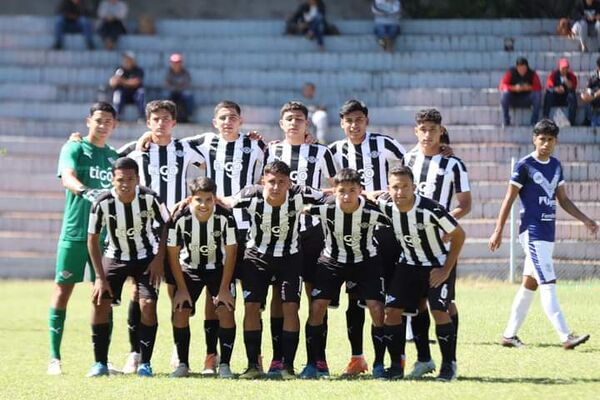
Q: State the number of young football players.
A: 12